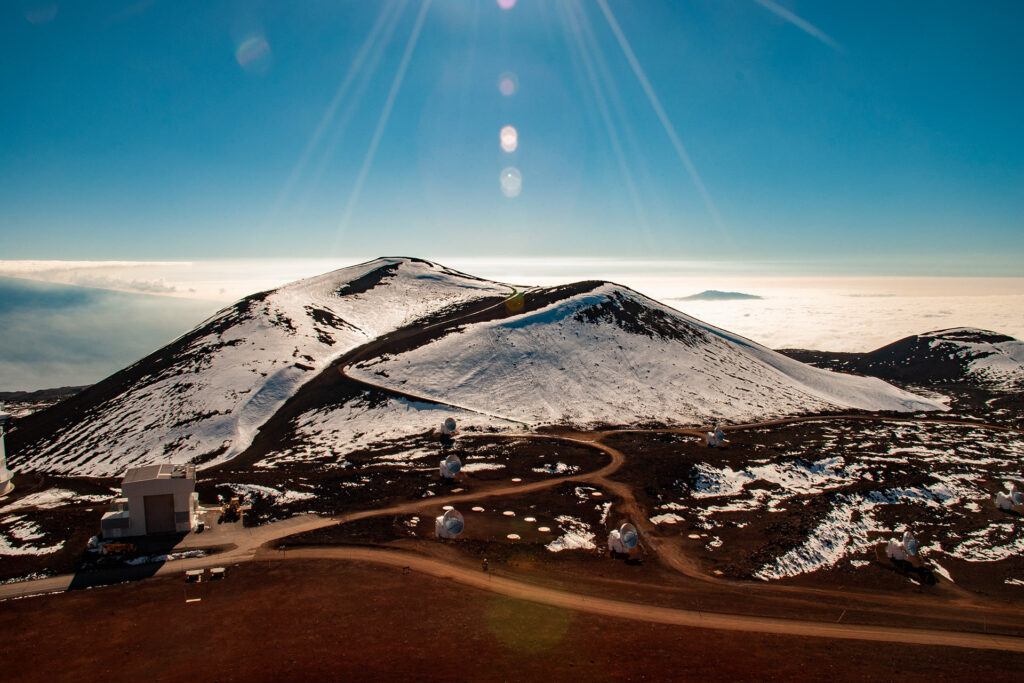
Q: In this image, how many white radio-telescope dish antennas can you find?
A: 7